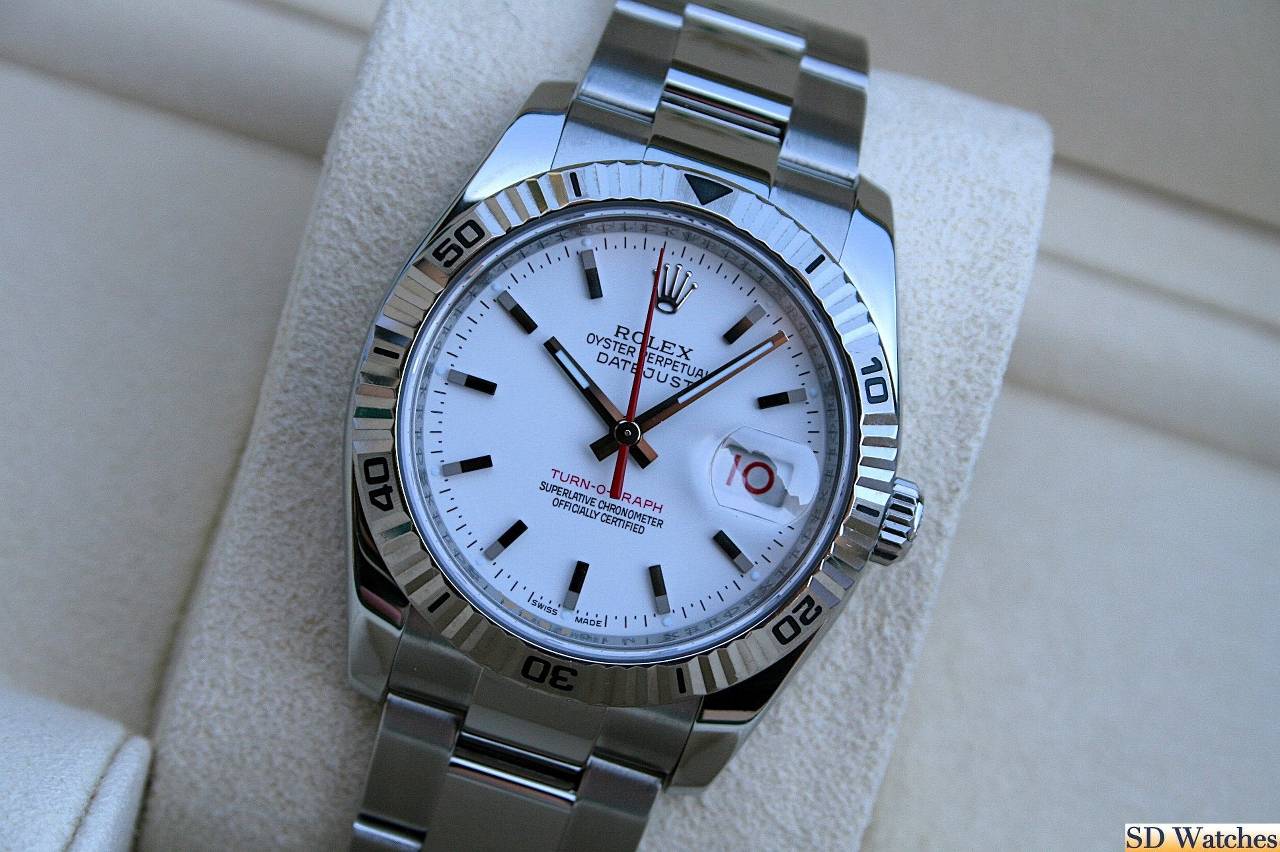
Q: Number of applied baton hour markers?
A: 10